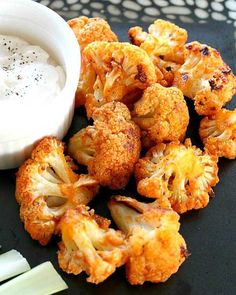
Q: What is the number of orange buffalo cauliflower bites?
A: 11